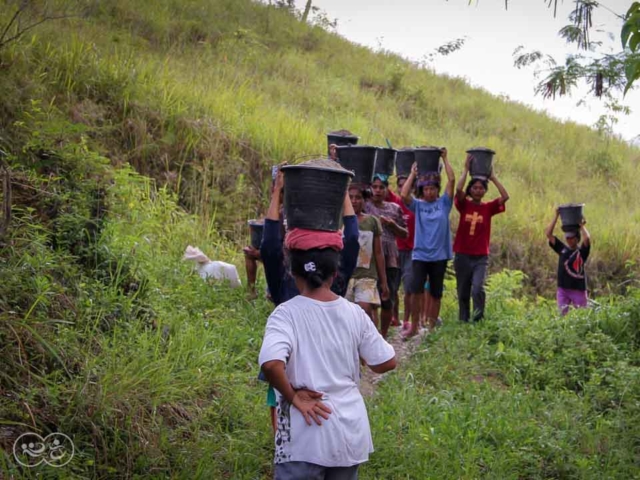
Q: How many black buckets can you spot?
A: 9